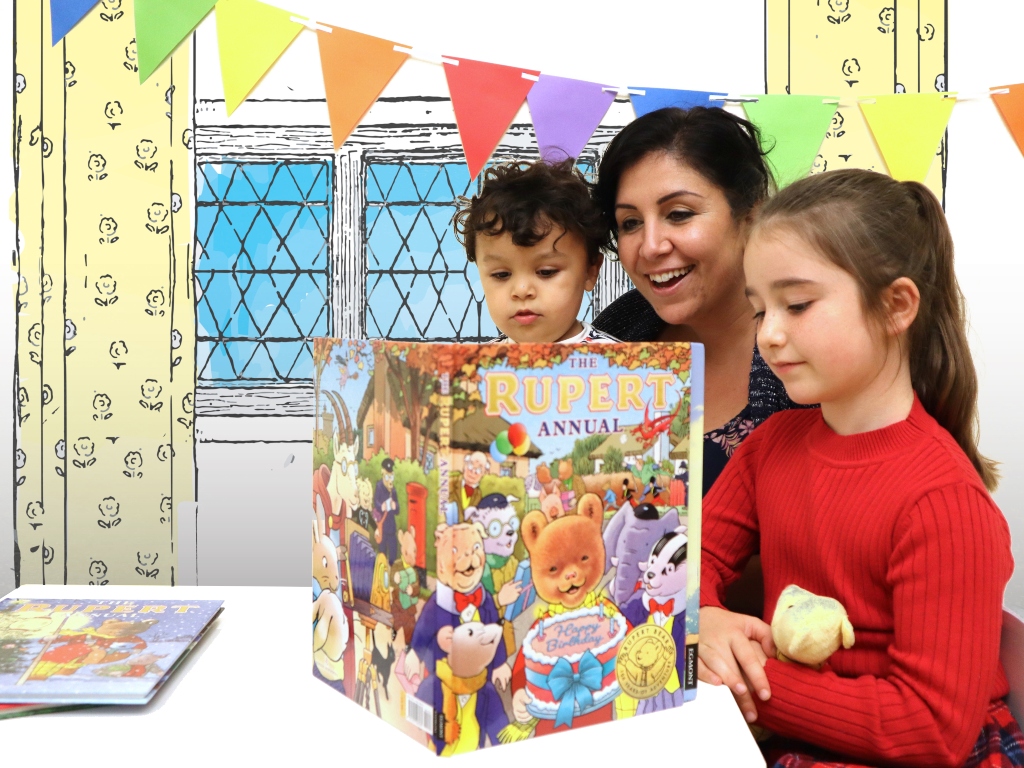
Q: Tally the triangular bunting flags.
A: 10